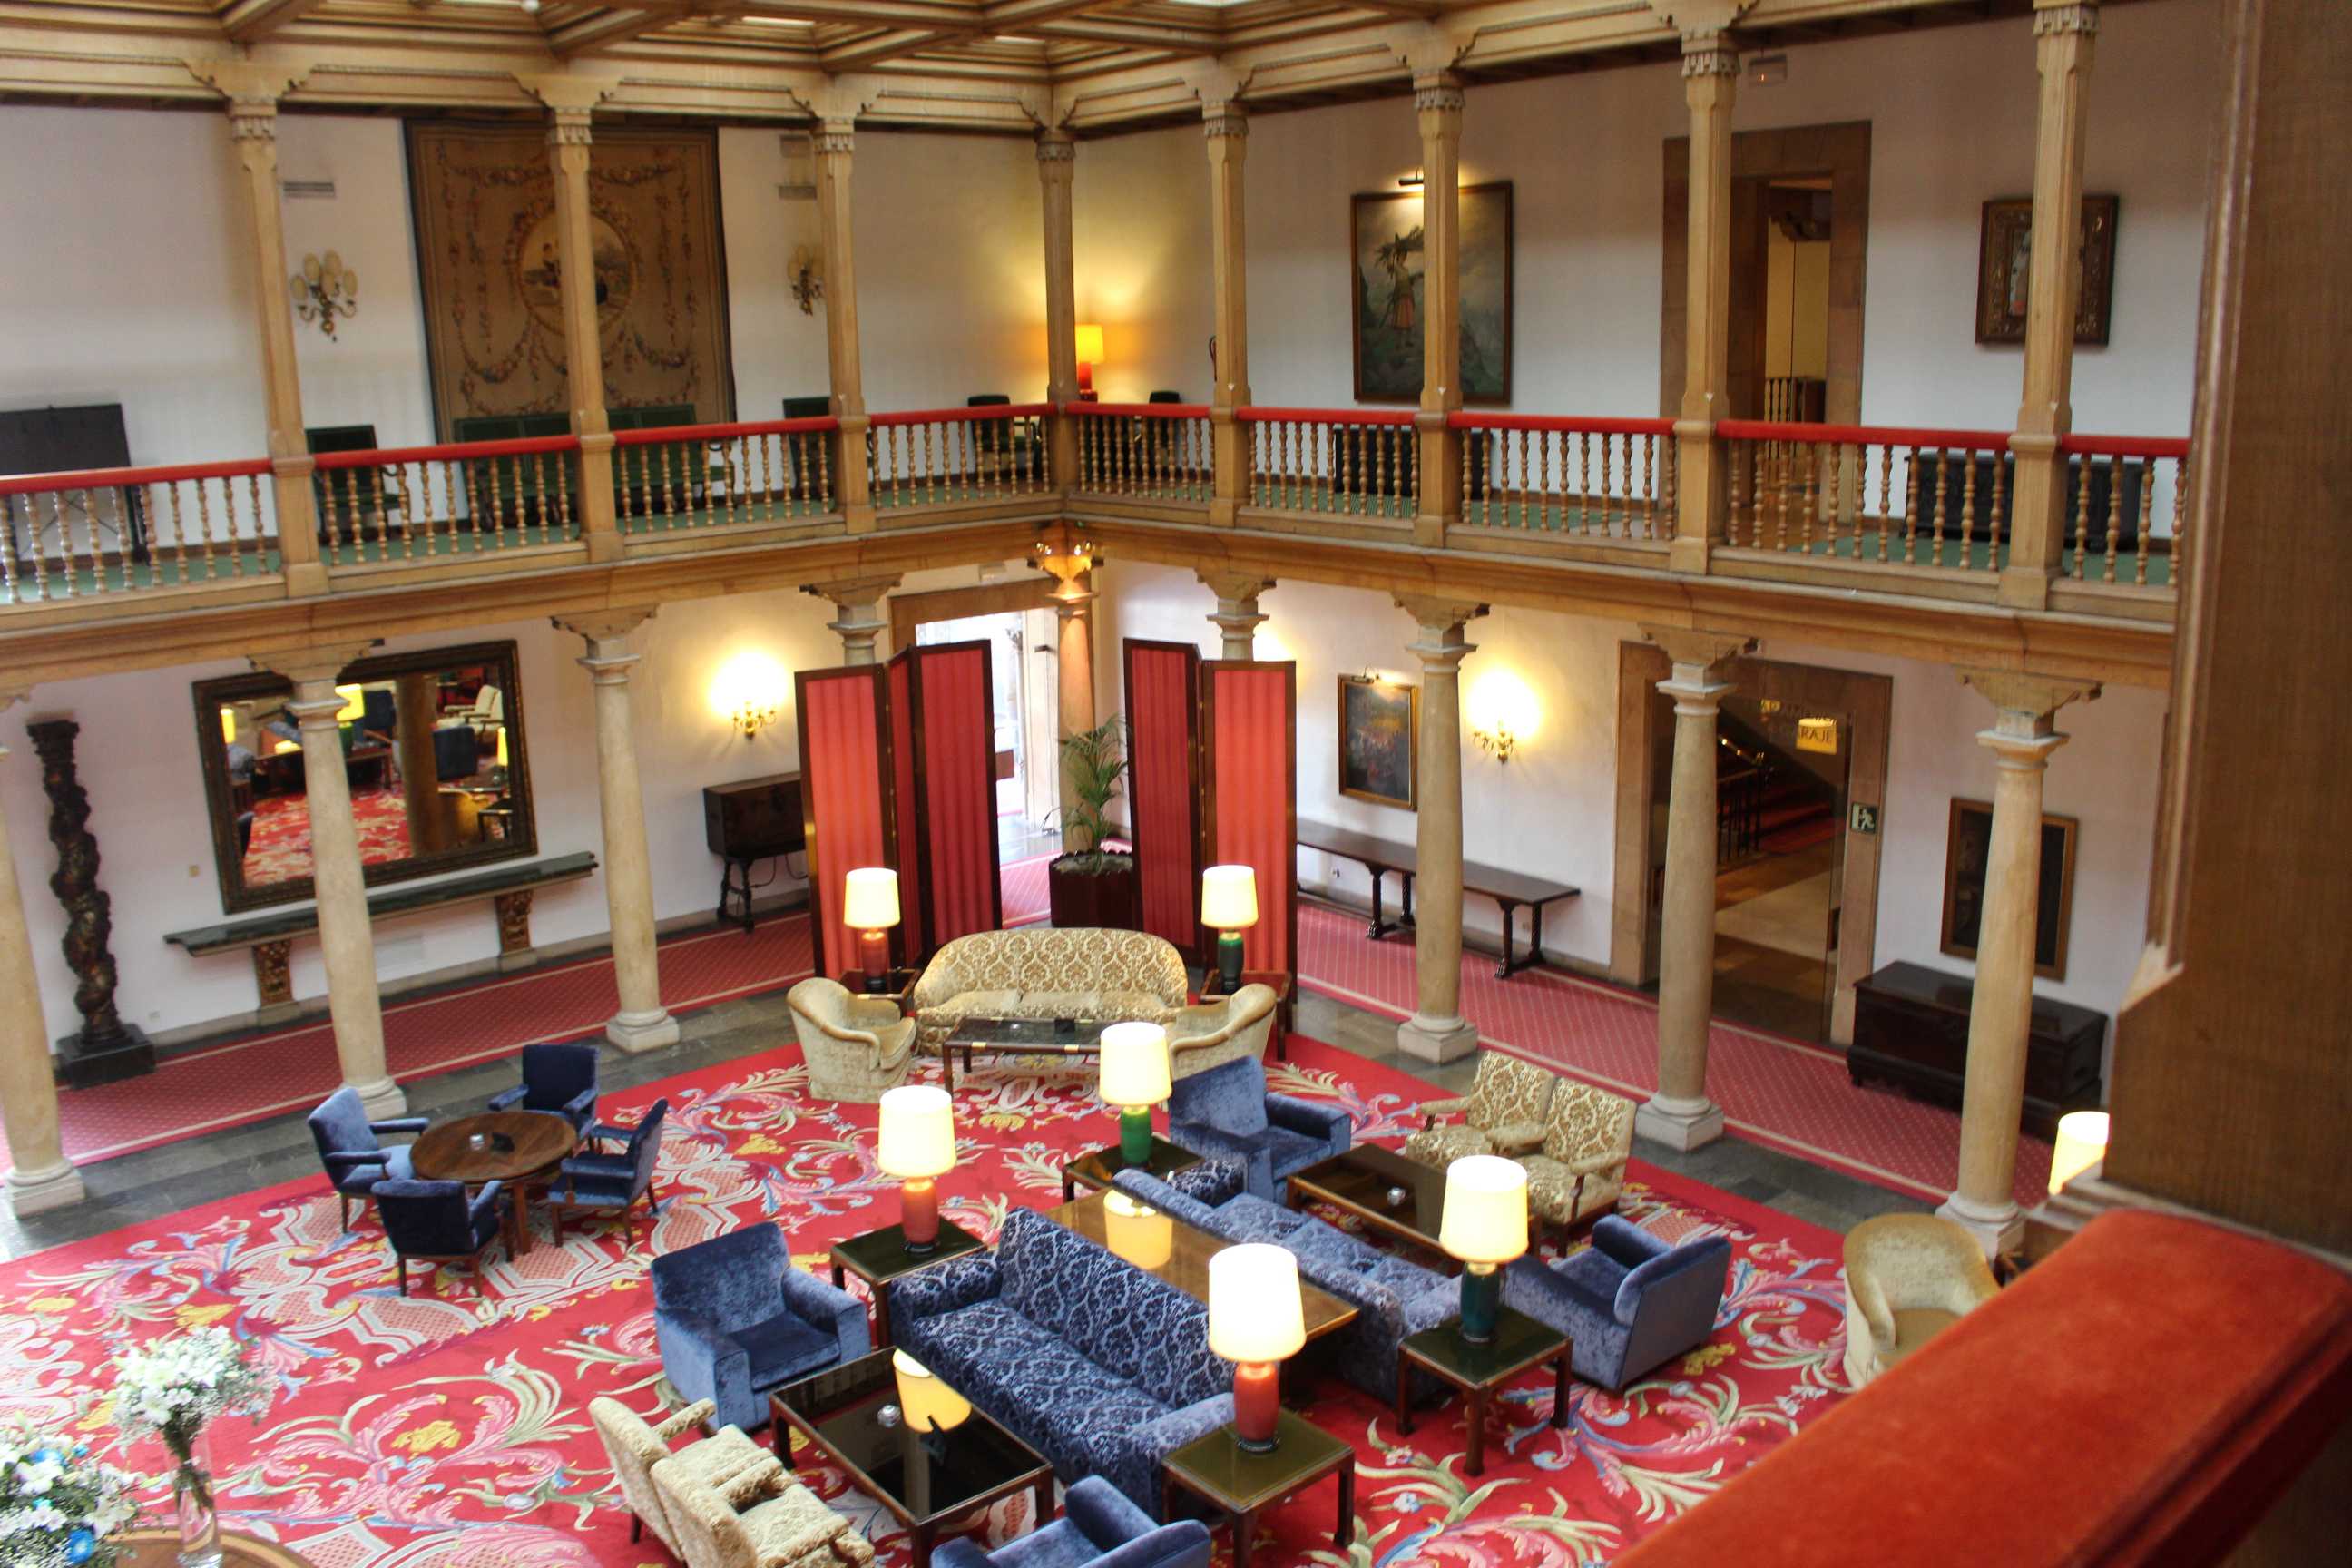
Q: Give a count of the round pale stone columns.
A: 9